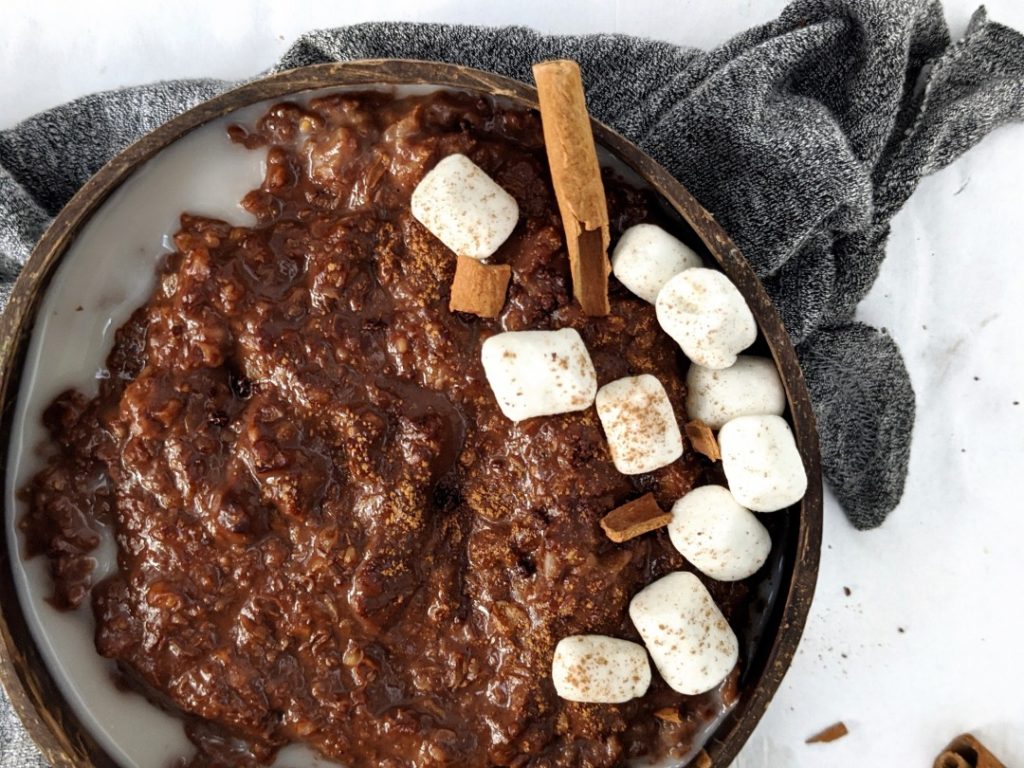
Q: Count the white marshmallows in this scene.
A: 10